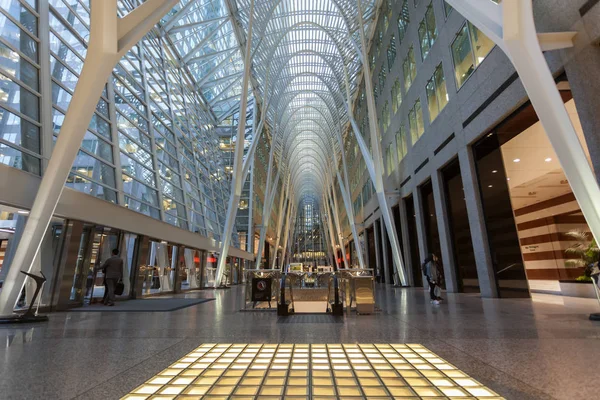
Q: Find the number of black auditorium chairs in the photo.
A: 0